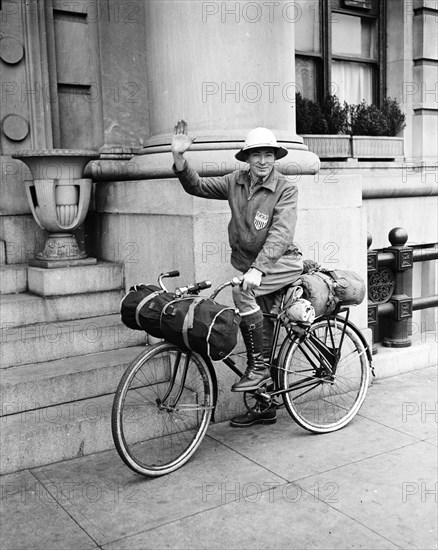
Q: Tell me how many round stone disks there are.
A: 2